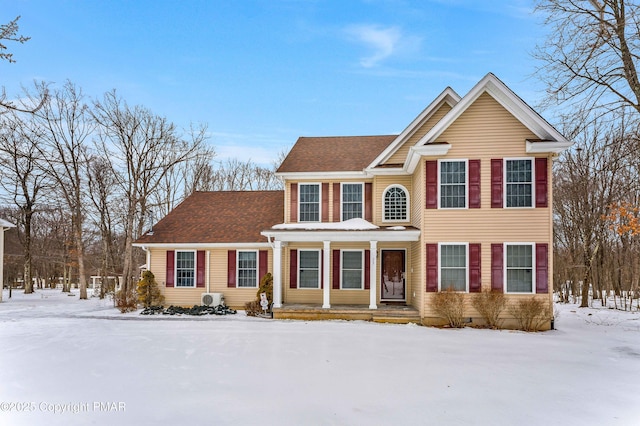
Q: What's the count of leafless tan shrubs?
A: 3